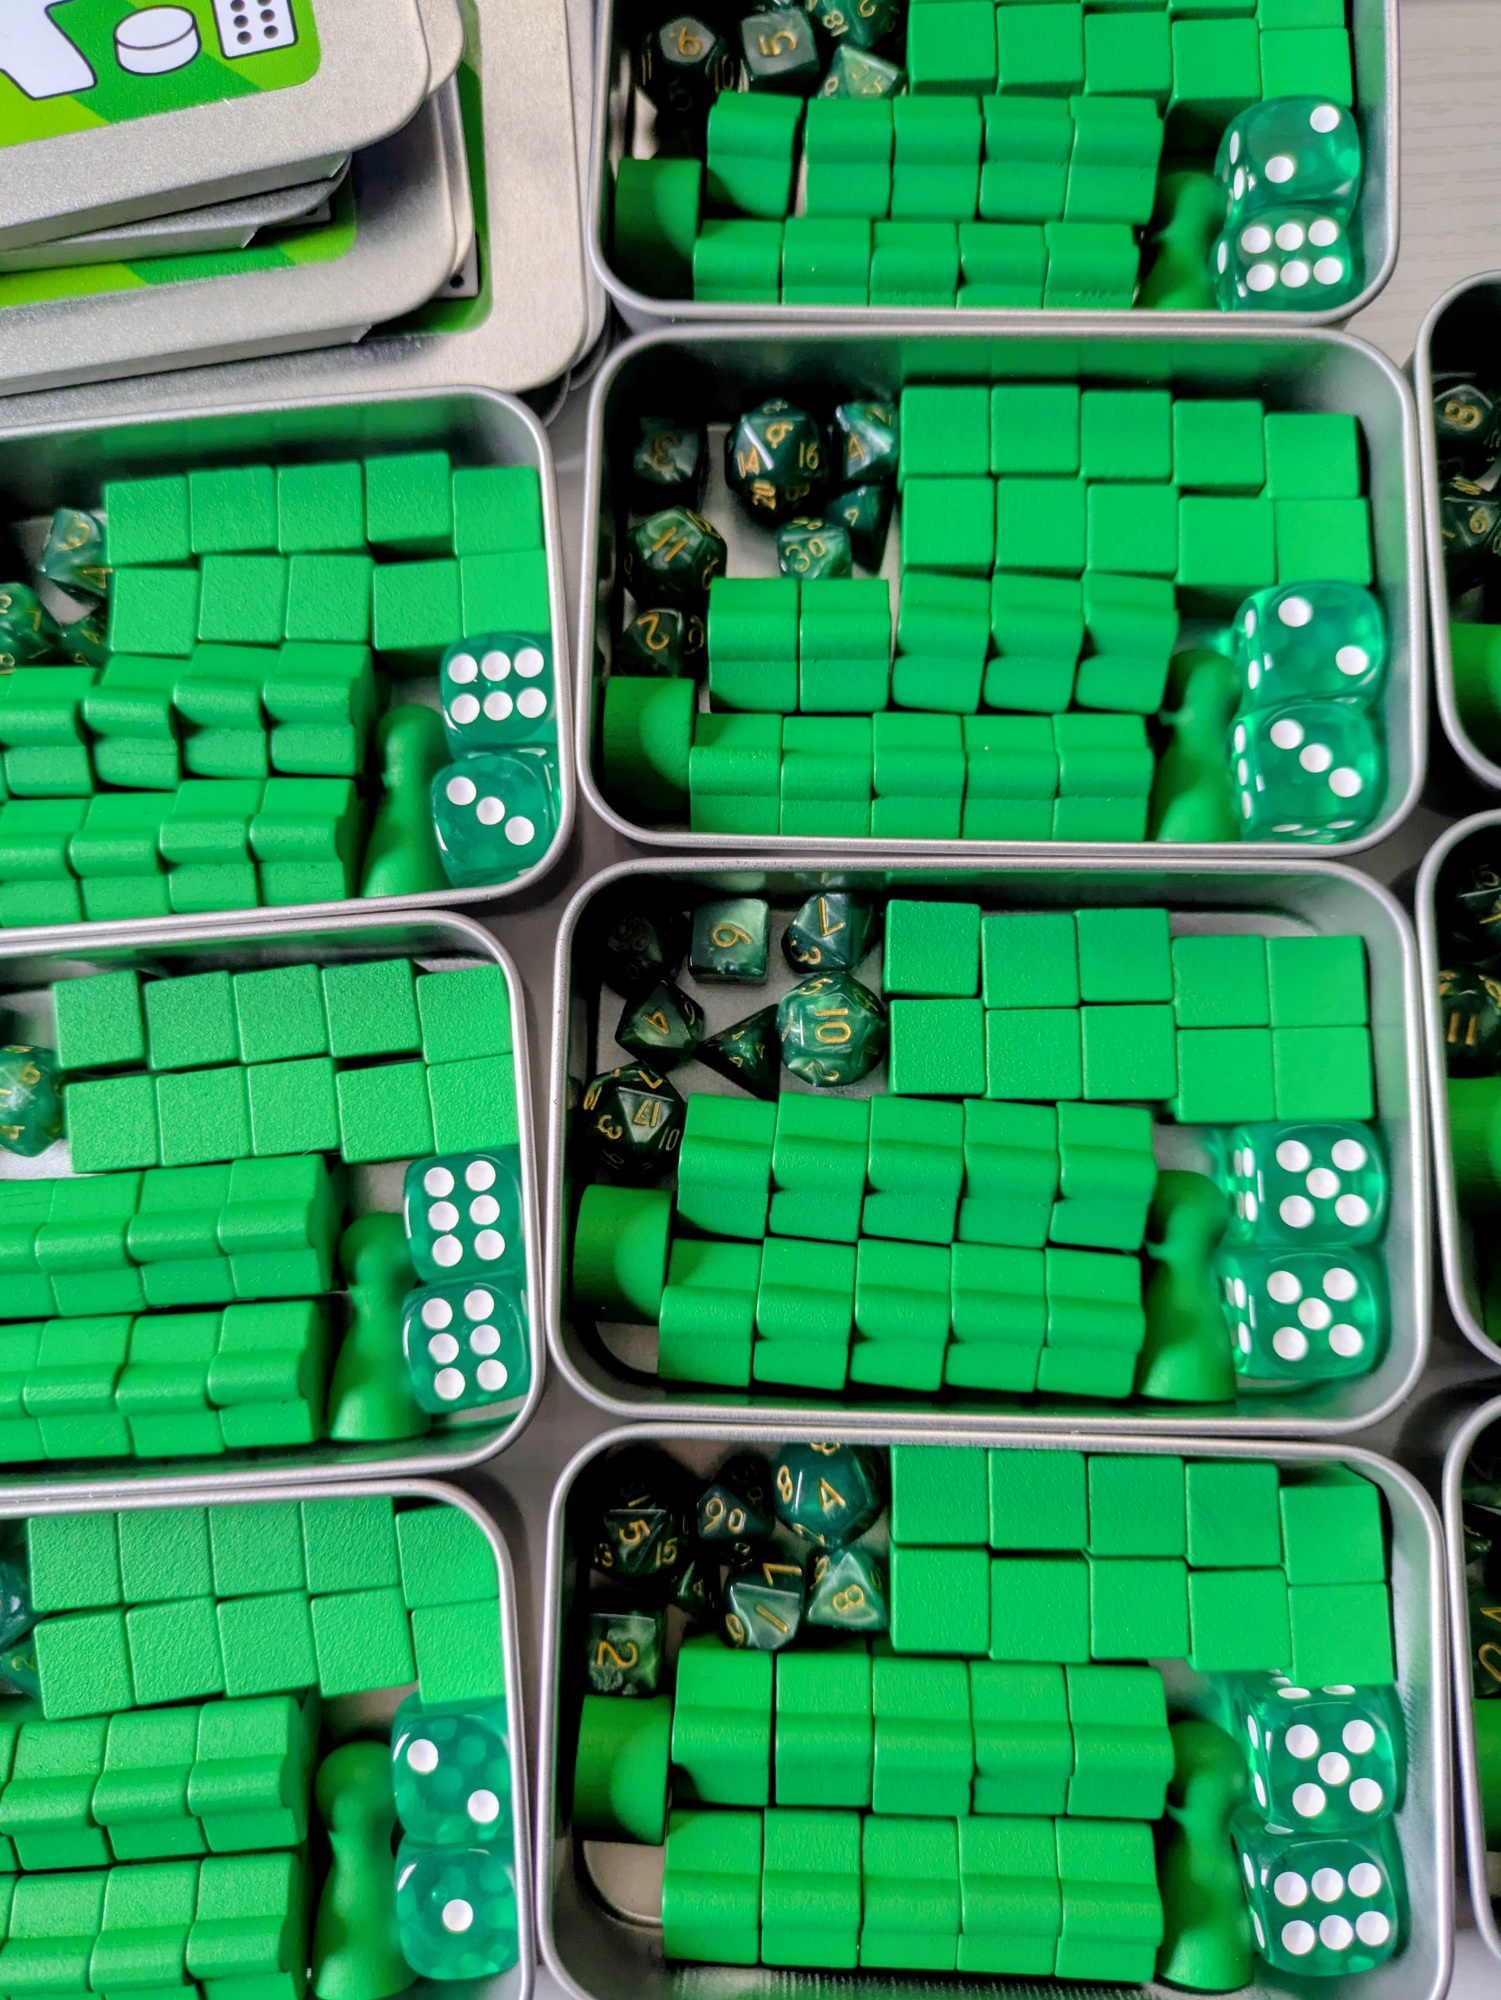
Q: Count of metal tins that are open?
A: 10